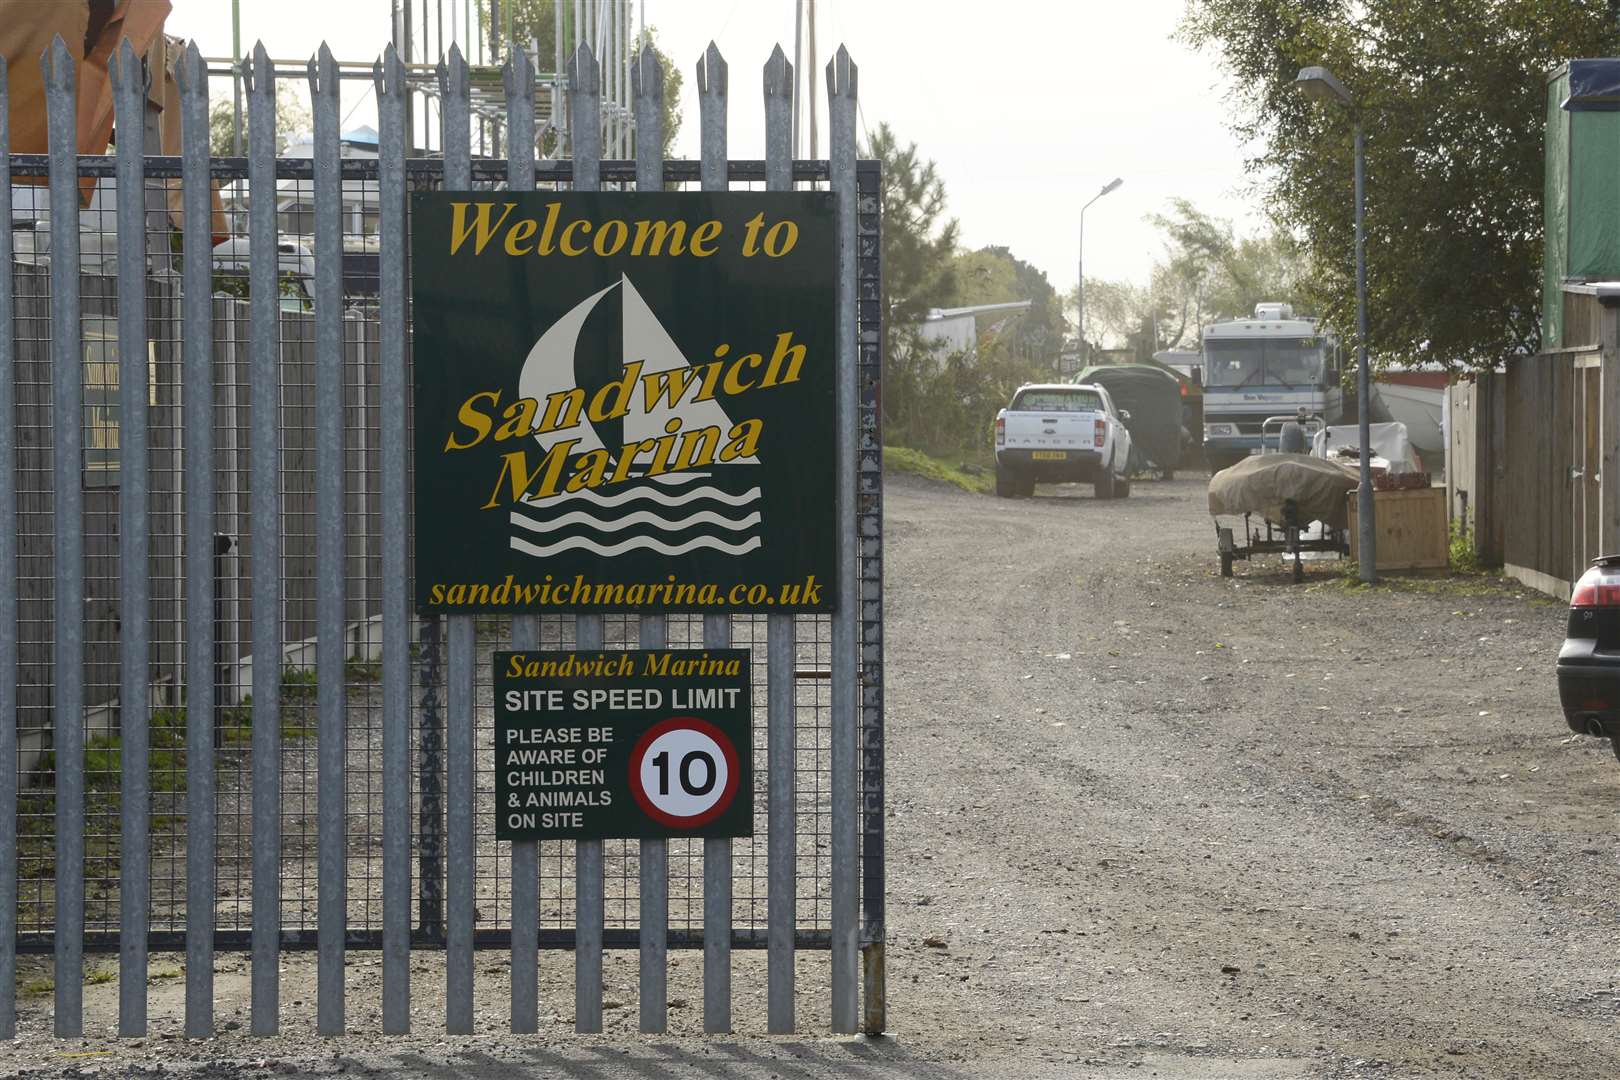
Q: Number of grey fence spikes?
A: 14